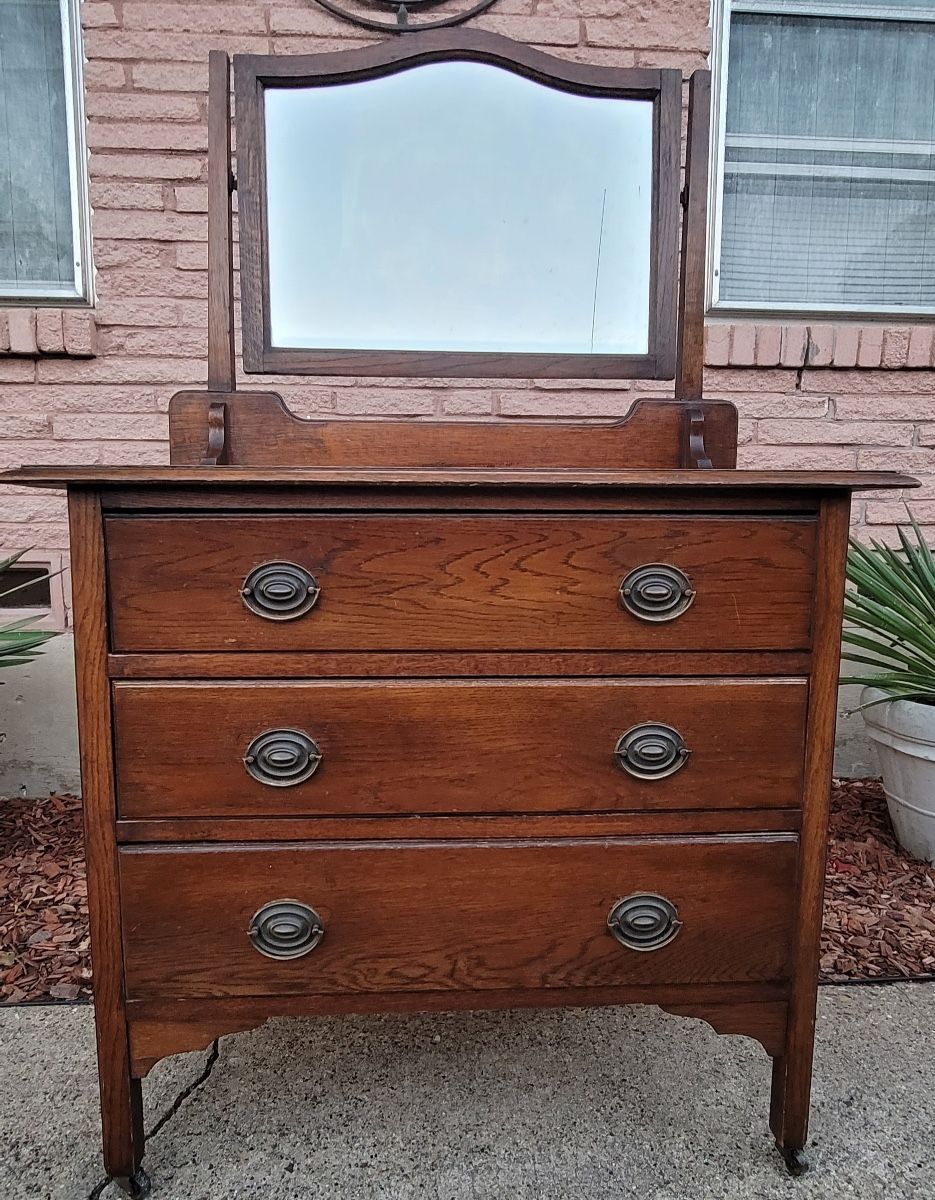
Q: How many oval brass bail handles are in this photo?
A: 6